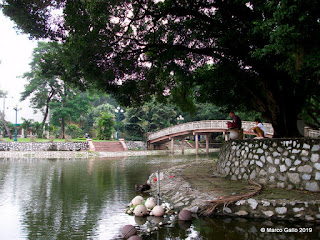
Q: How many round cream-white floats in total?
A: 4